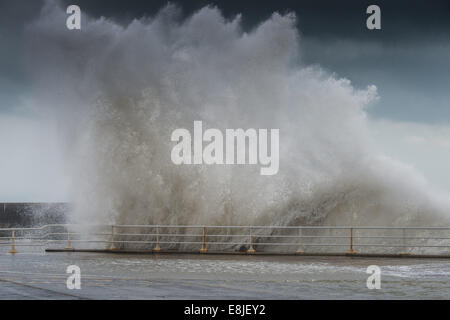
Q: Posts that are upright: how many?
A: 9